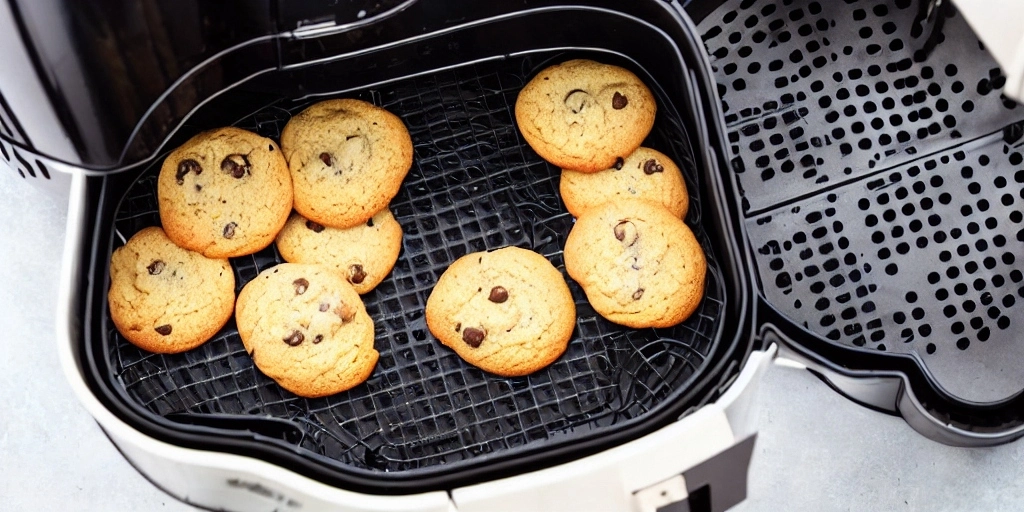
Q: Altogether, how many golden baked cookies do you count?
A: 9